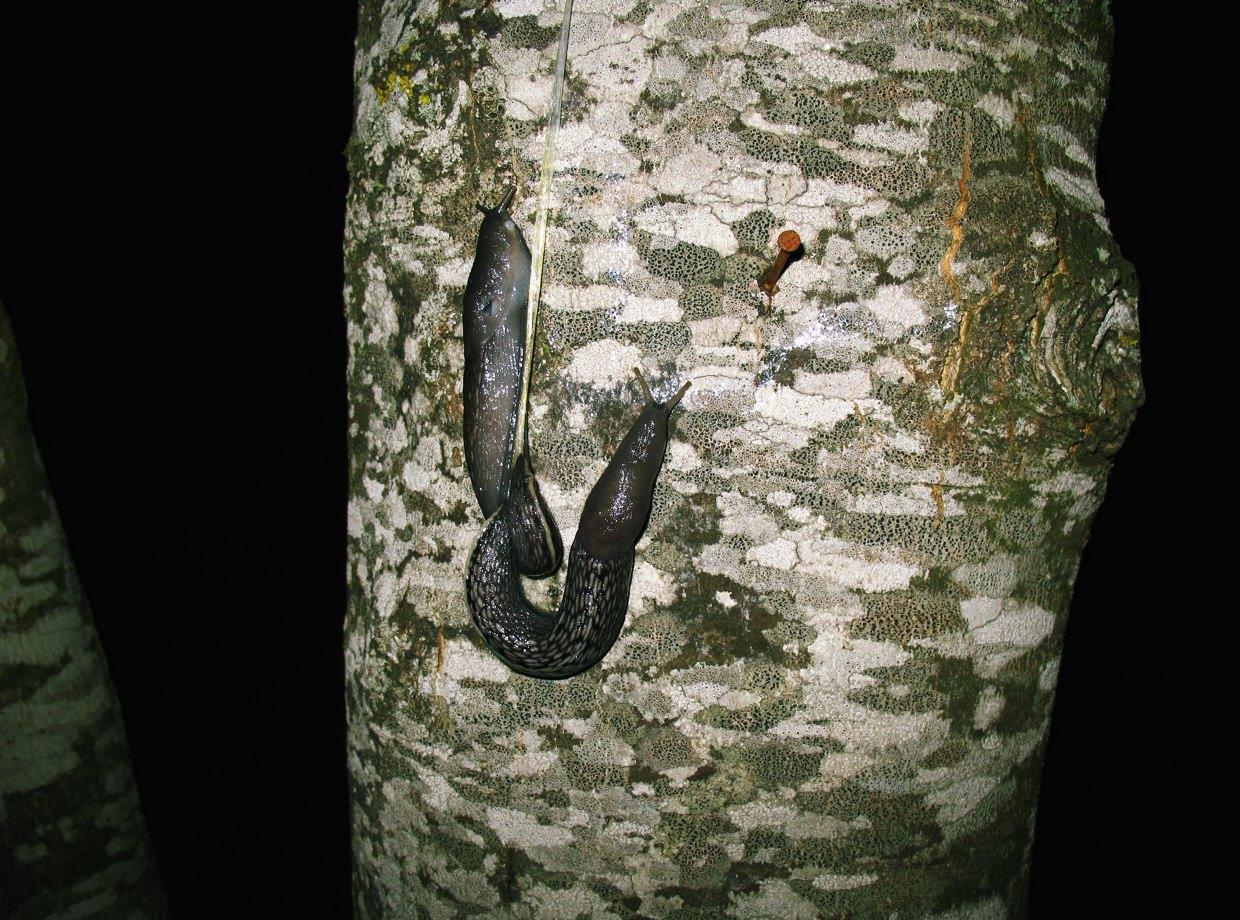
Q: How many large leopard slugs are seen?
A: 2